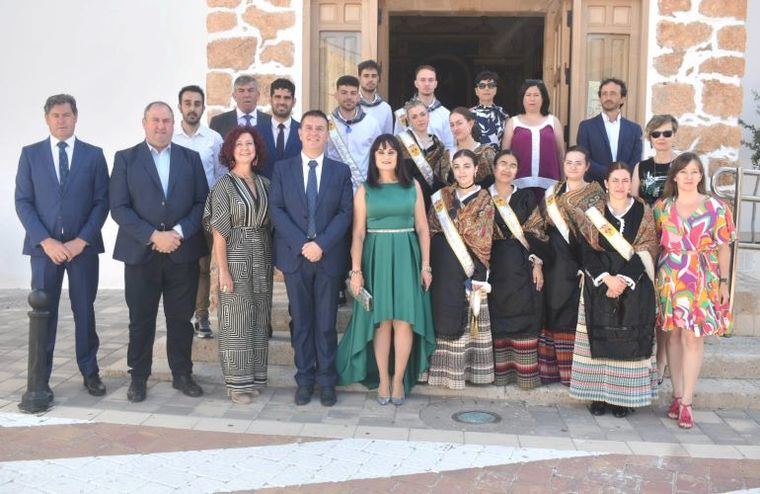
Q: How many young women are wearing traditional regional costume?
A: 6